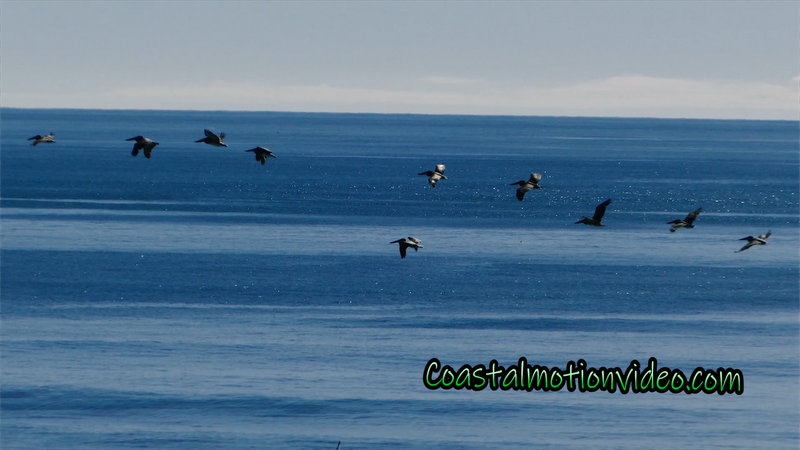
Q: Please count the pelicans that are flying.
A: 10